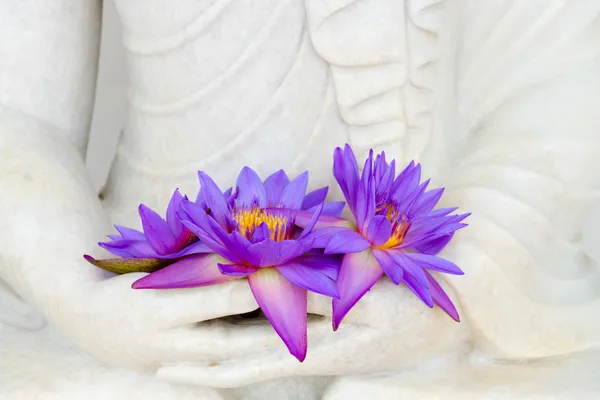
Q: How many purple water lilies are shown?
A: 3